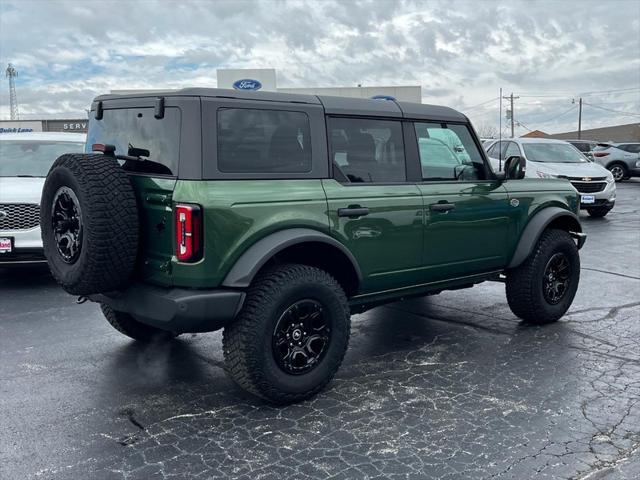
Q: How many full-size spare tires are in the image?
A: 1